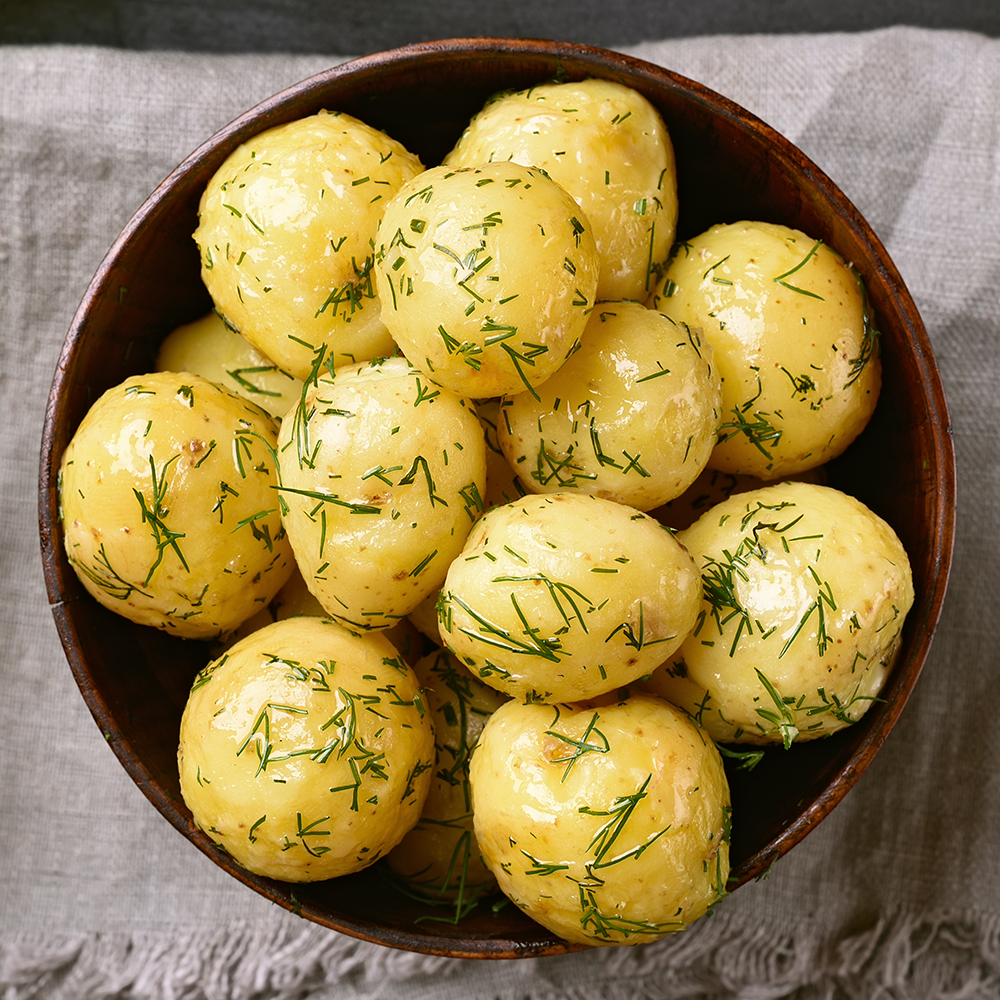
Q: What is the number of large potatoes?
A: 11